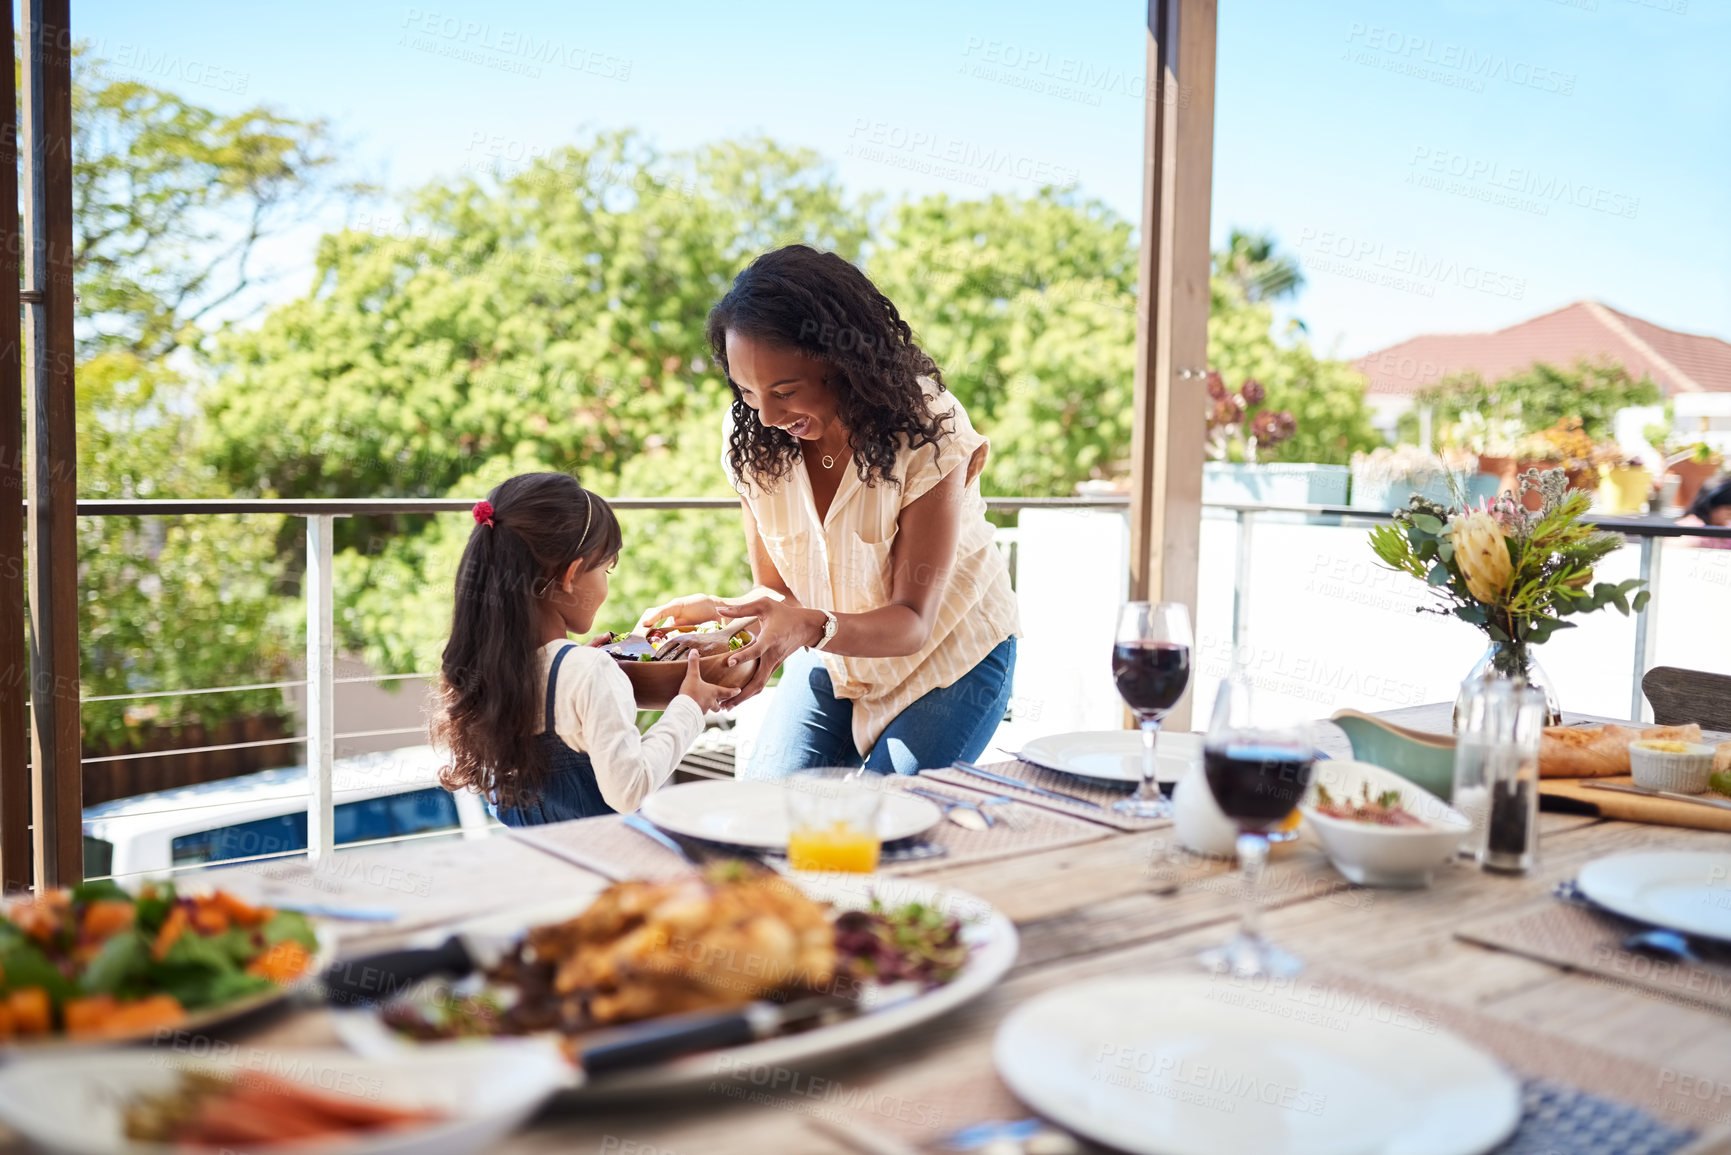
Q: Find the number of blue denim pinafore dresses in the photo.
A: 1